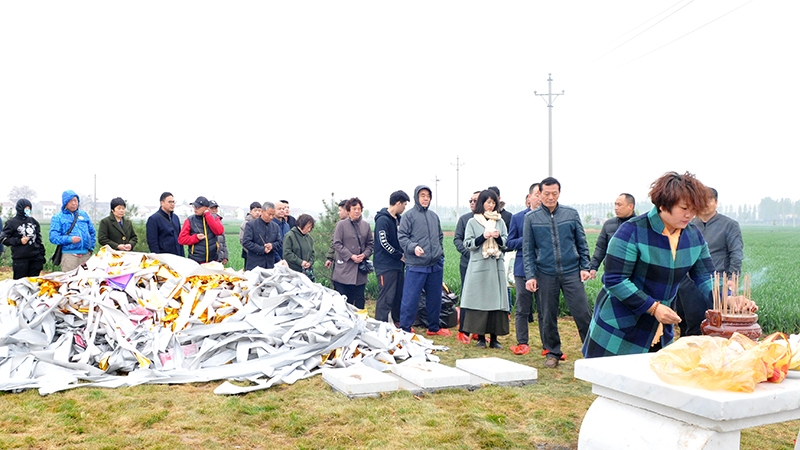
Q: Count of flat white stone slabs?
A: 3